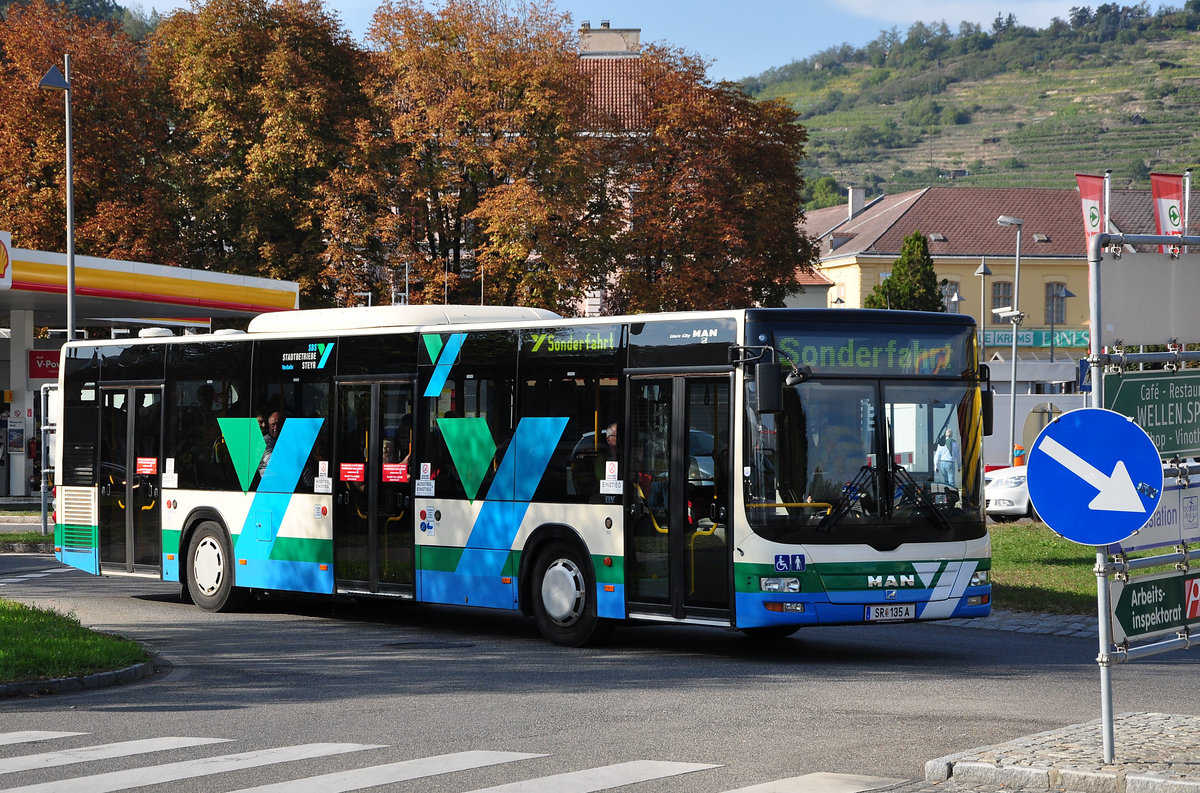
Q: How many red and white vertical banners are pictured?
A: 2